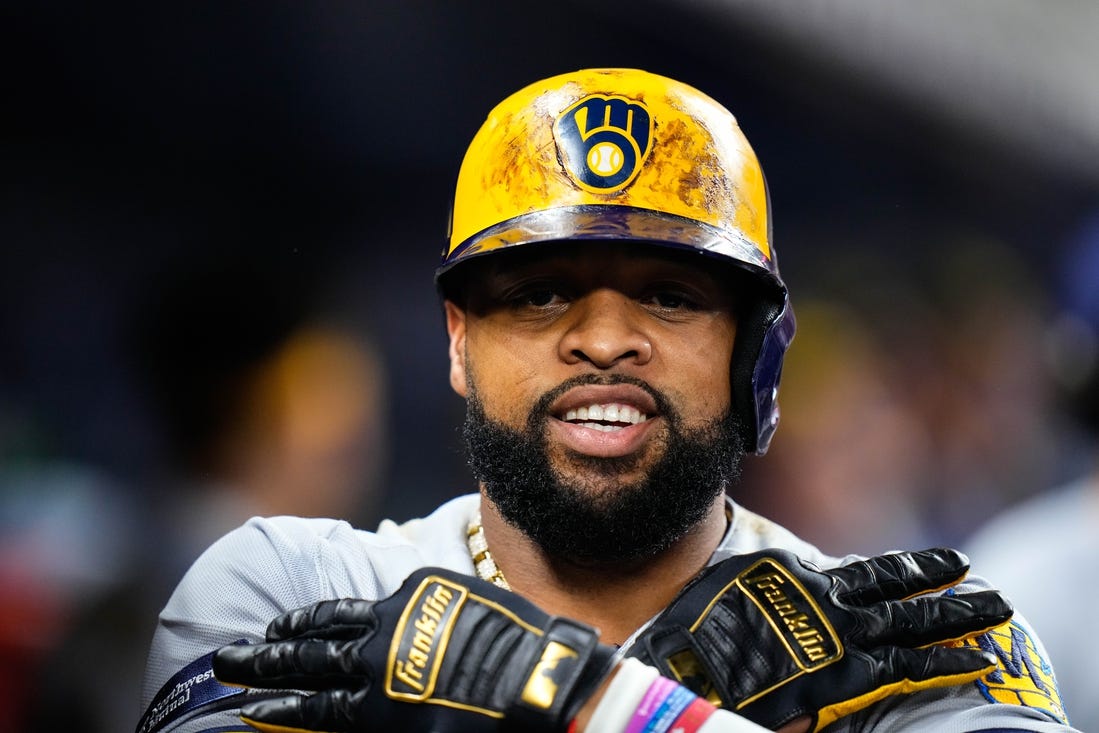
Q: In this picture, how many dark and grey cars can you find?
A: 0